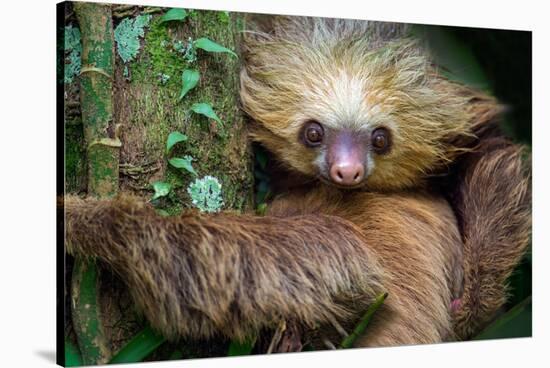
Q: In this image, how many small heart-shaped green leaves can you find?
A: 7